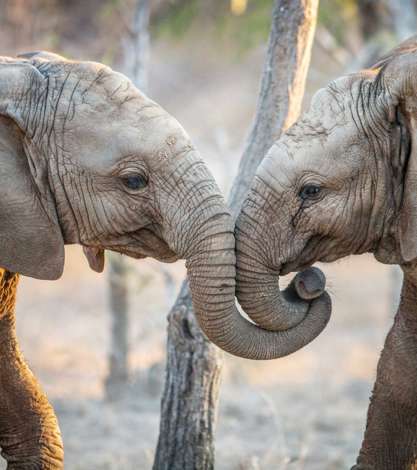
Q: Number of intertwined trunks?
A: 2